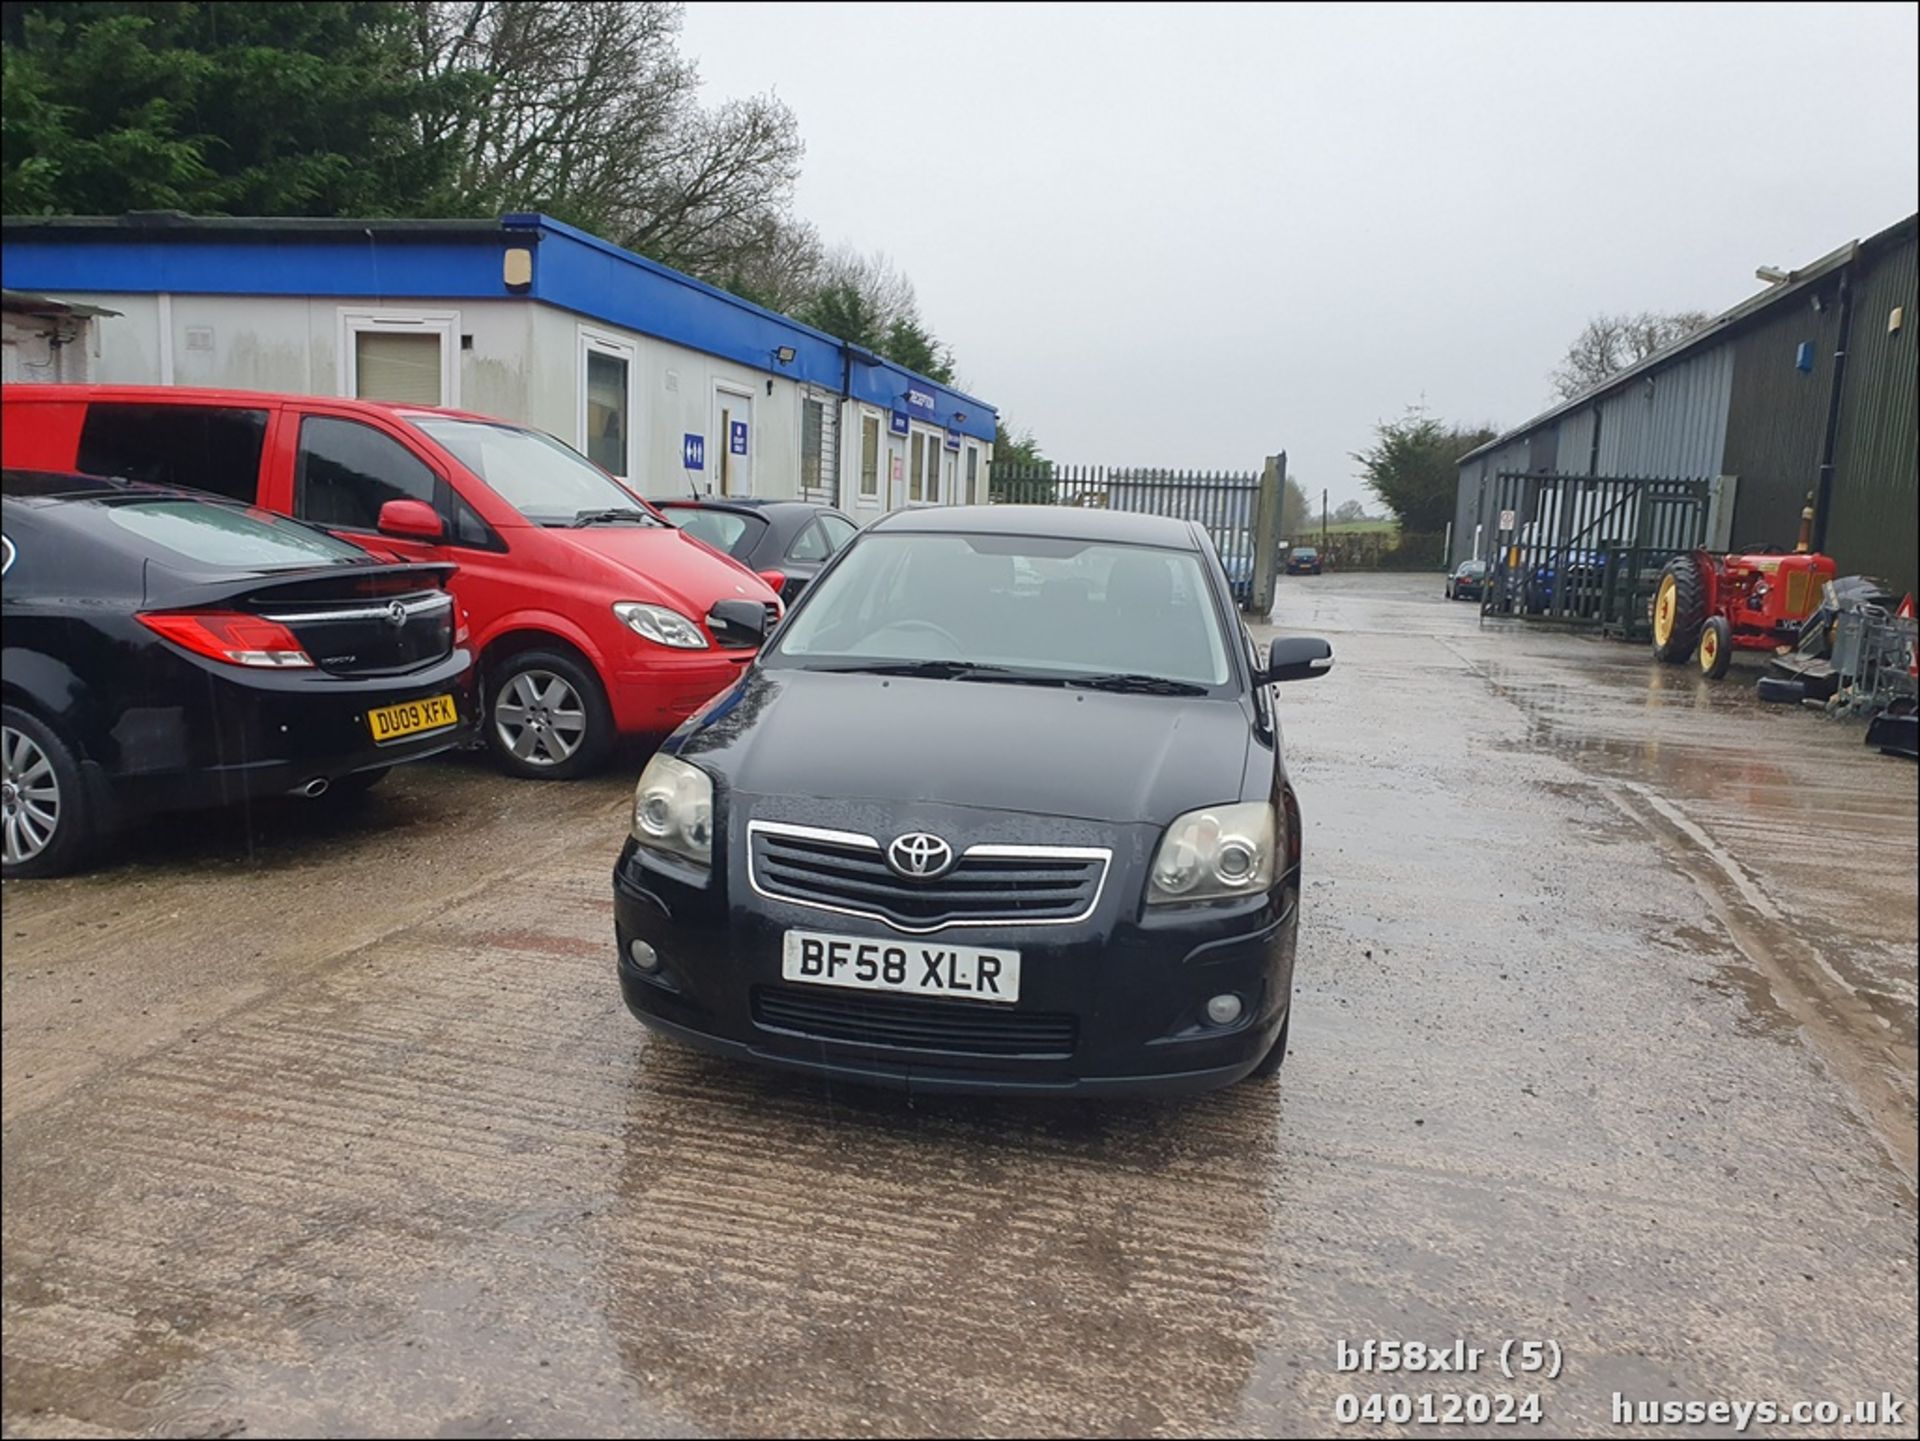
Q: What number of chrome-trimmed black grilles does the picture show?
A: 1